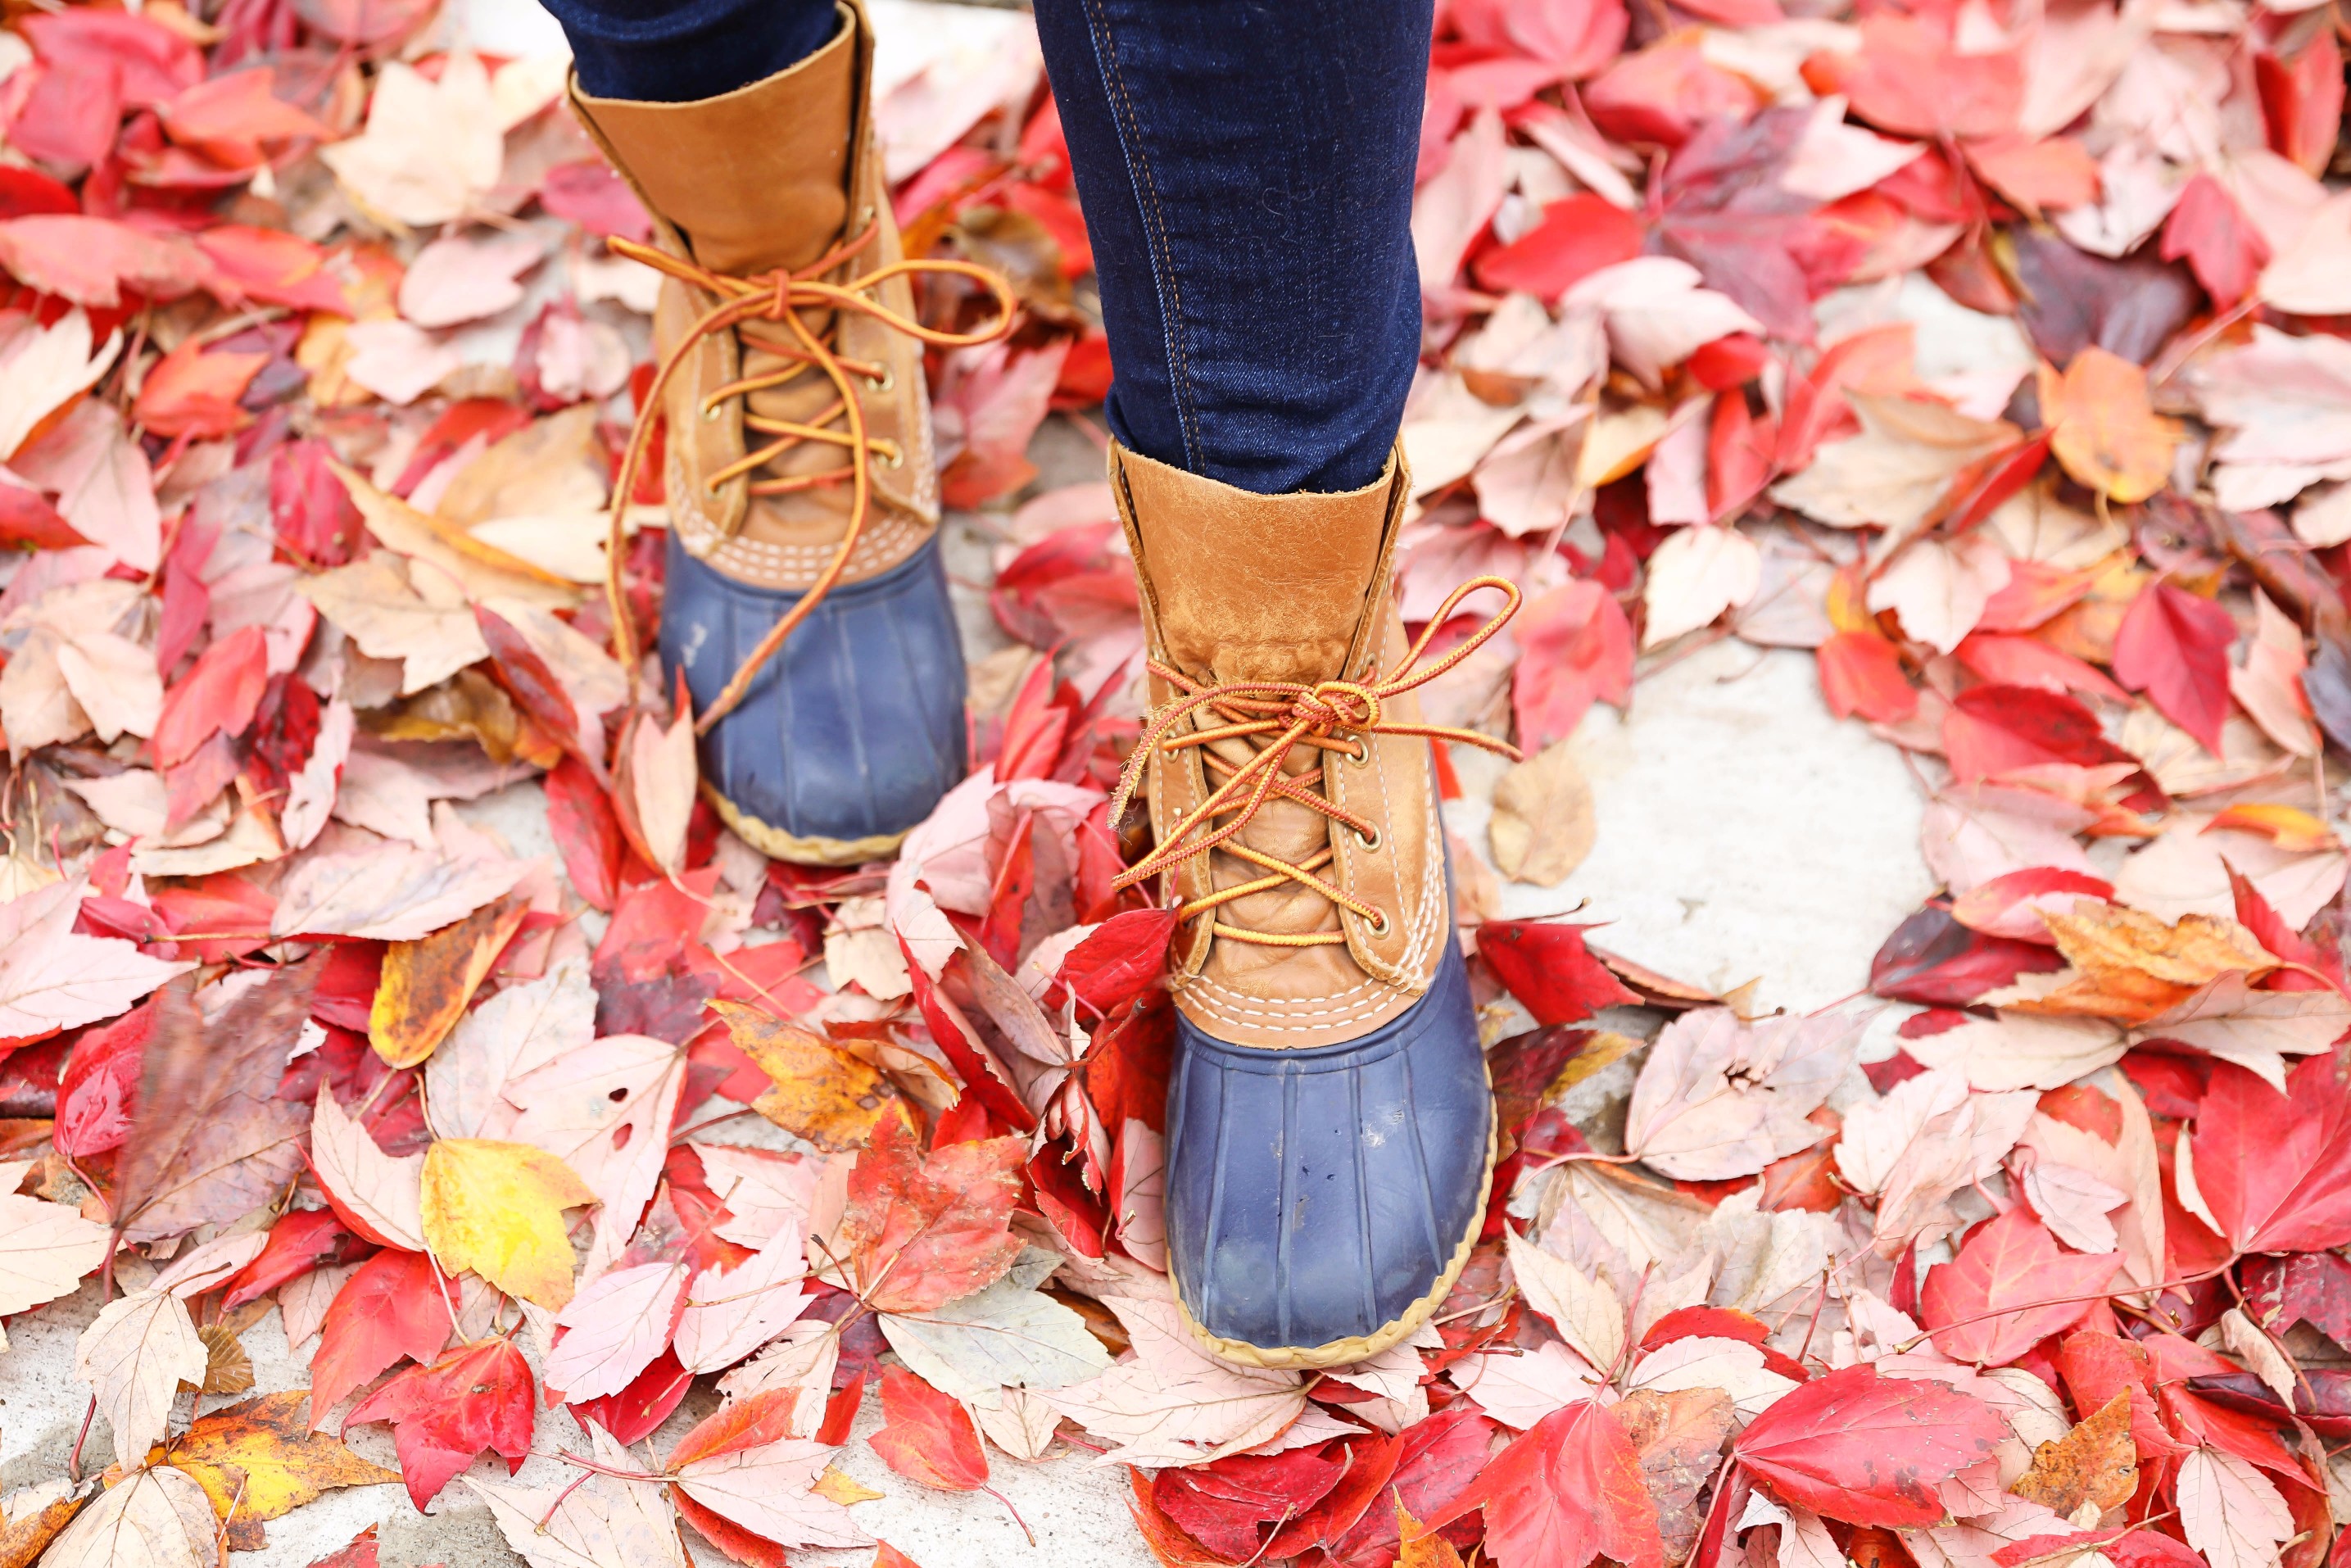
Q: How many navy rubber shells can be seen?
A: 2